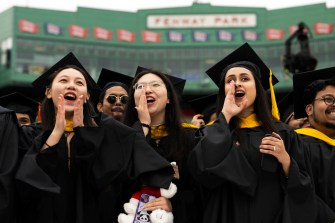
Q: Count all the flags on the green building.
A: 13